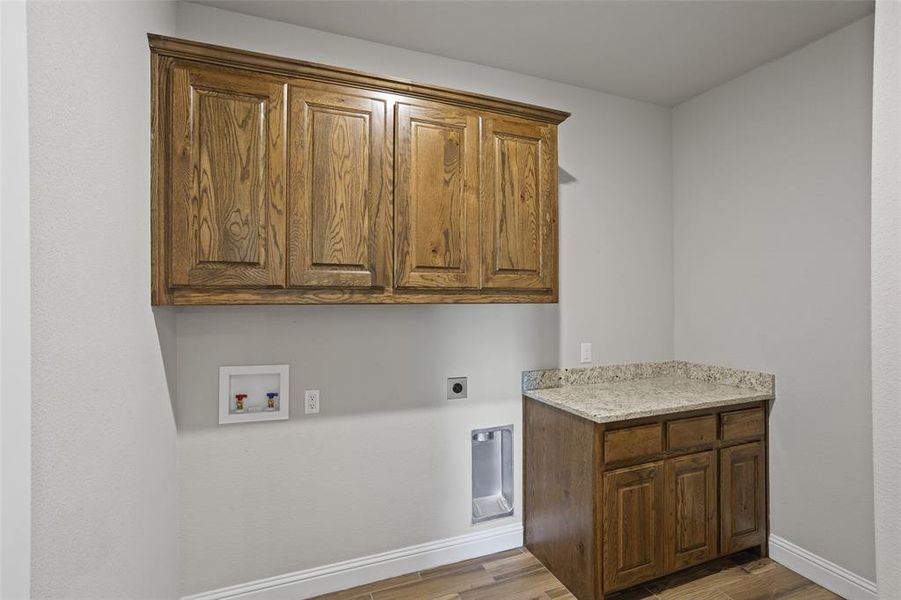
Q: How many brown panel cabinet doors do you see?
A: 7